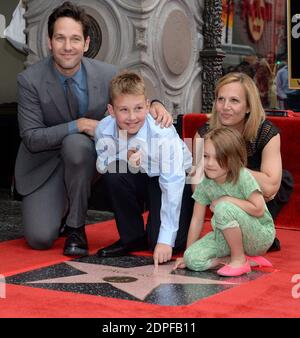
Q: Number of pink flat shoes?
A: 2